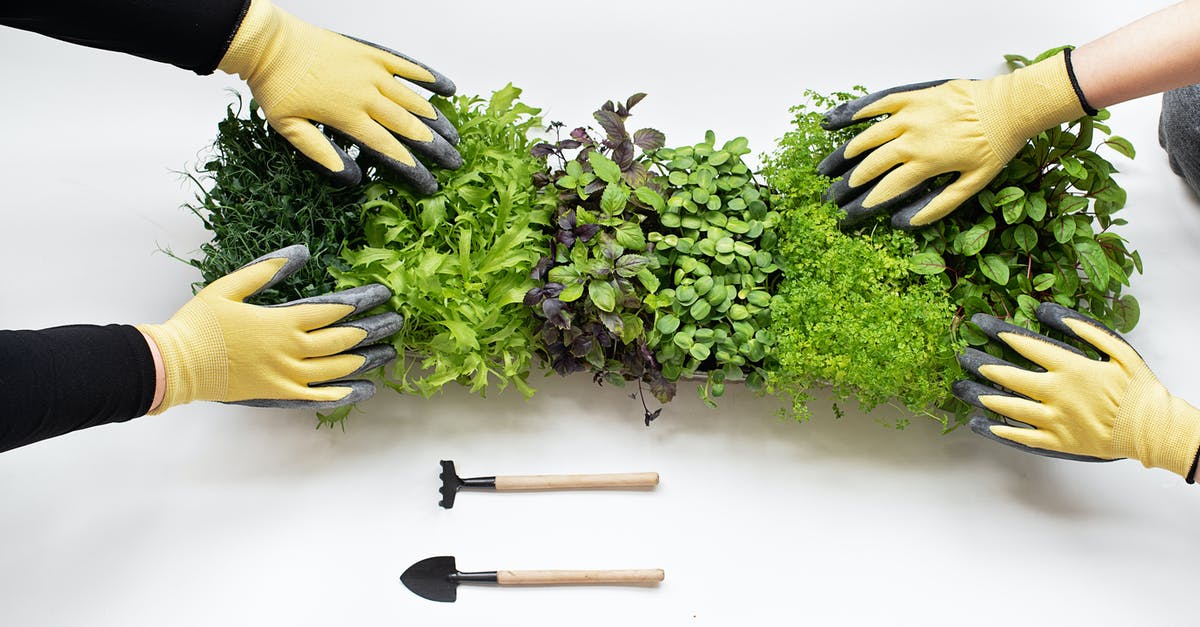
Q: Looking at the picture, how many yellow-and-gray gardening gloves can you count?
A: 4